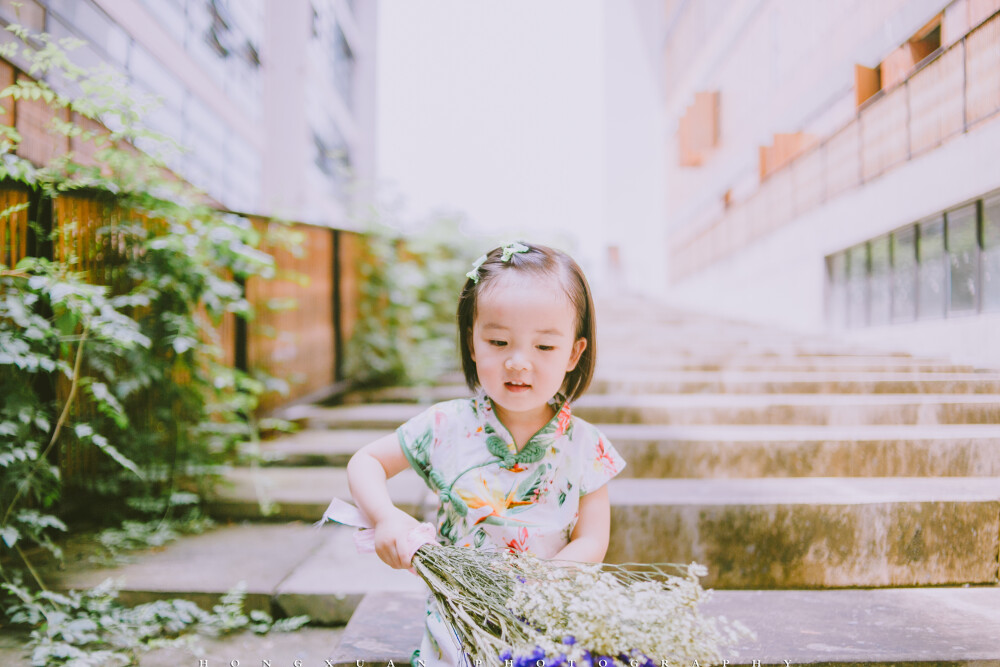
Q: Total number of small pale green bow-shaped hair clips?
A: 2